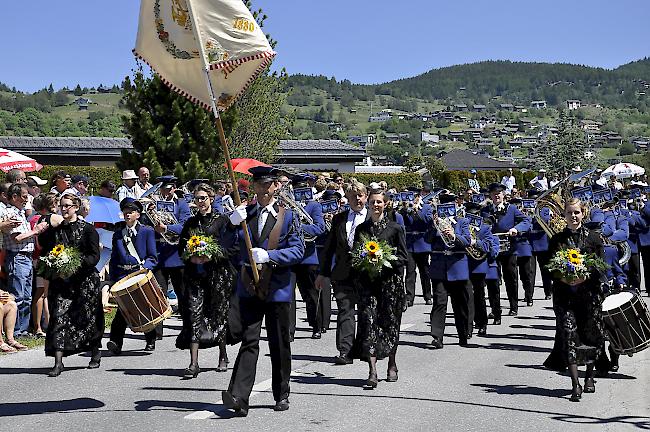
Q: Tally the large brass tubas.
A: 1